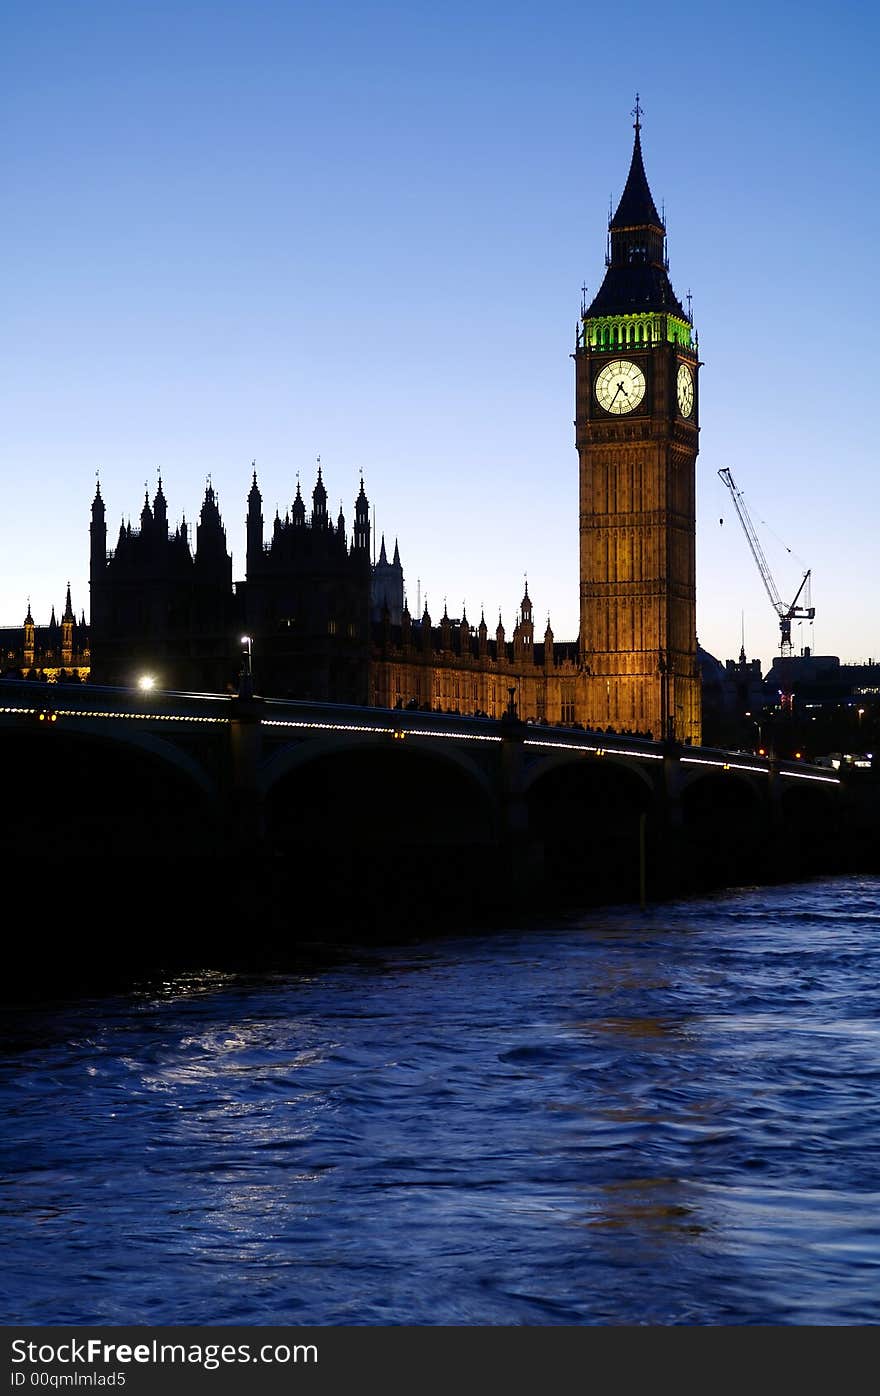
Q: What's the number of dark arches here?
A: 5